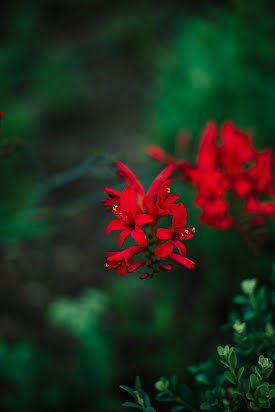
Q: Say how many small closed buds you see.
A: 3